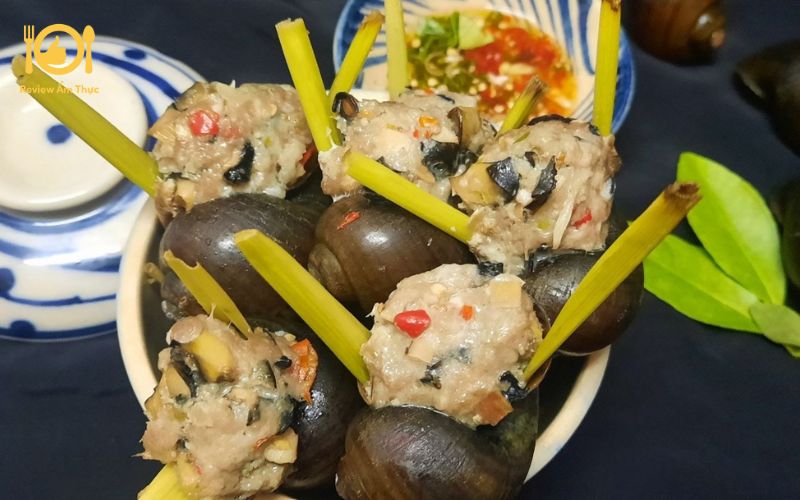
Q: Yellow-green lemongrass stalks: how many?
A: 11